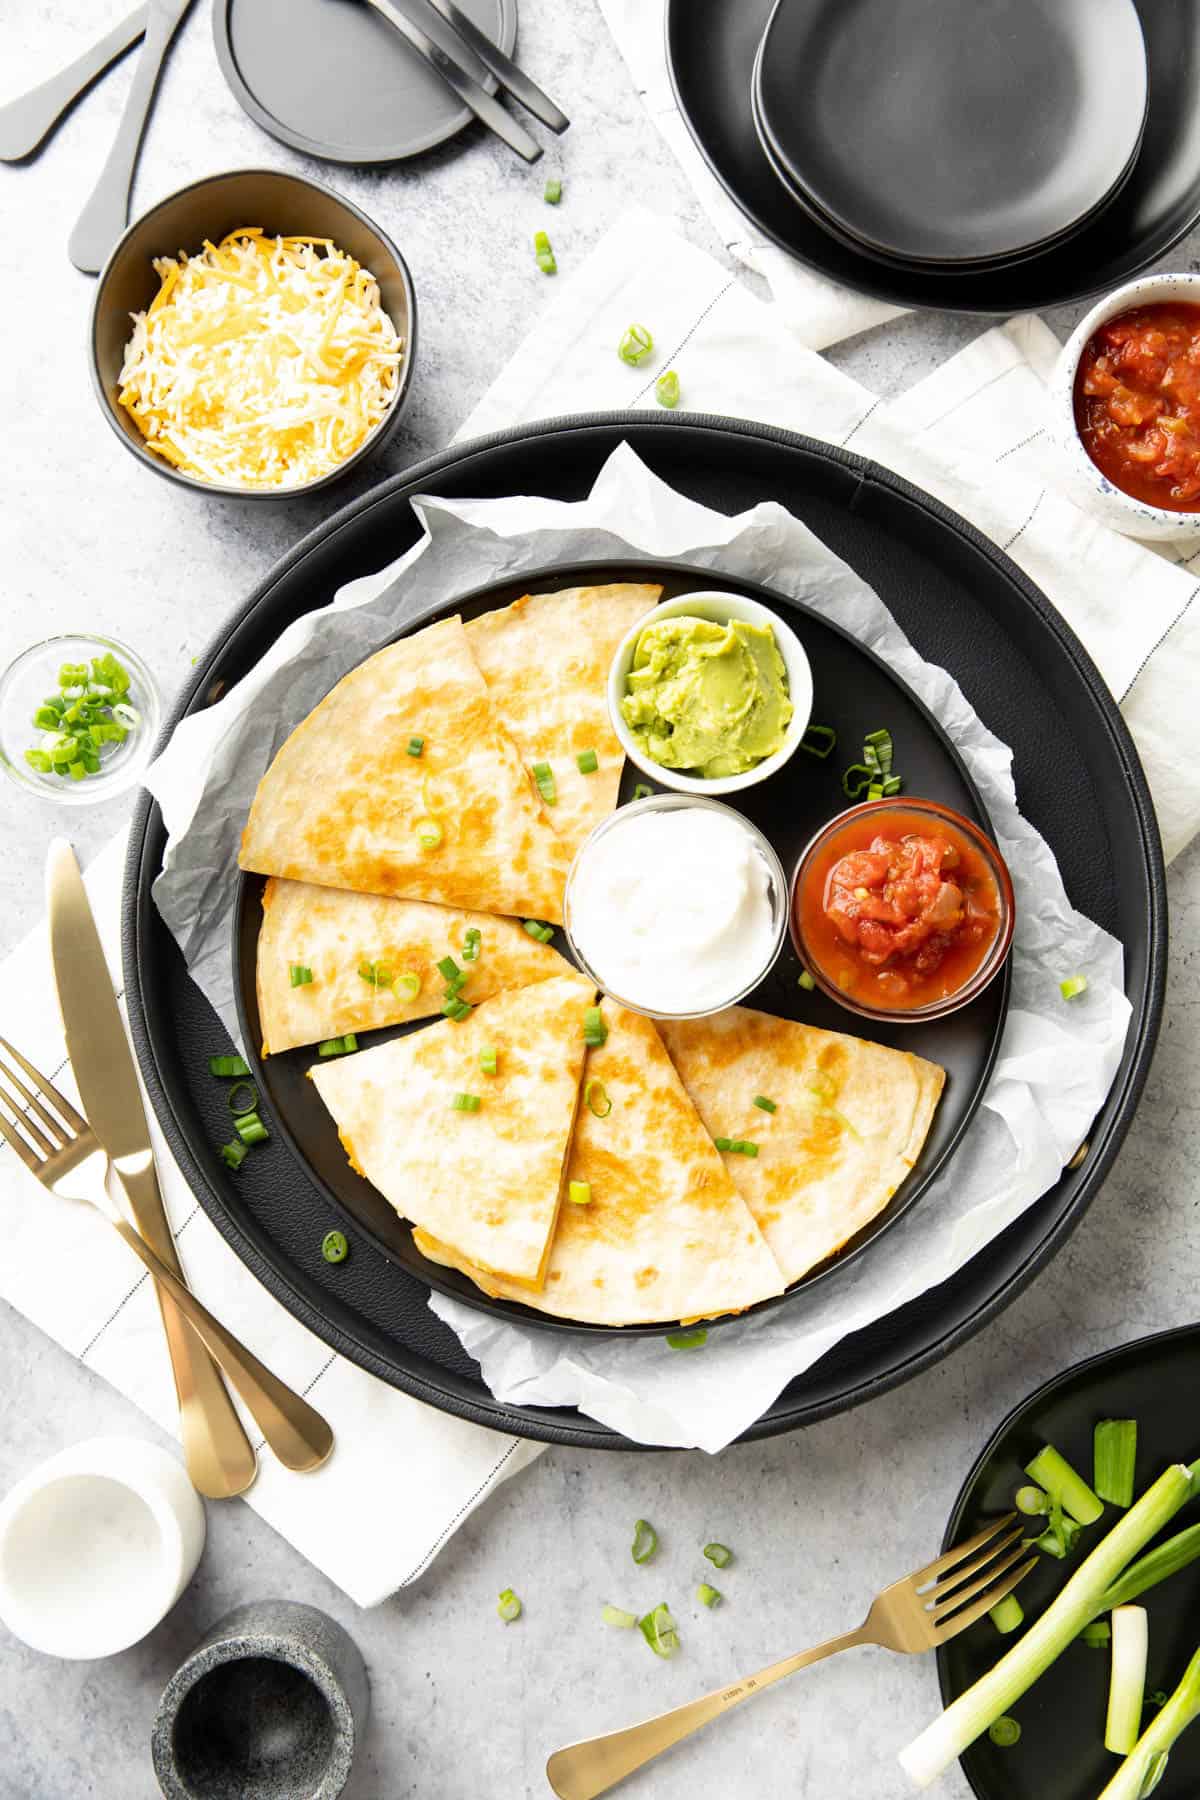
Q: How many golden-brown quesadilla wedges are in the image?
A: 6